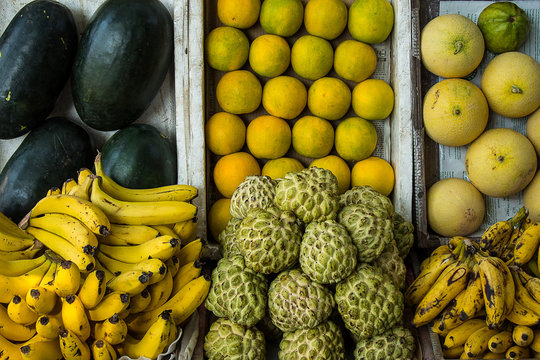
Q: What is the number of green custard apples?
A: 15